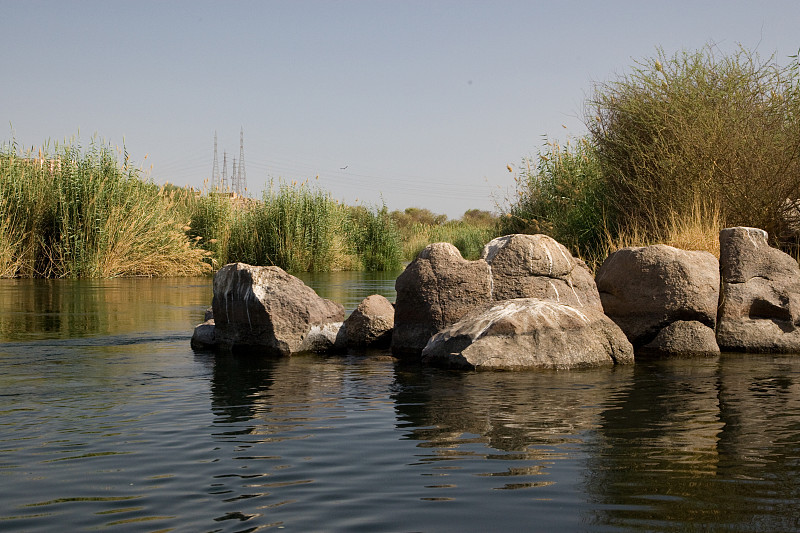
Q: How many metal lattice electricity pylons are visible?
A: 4